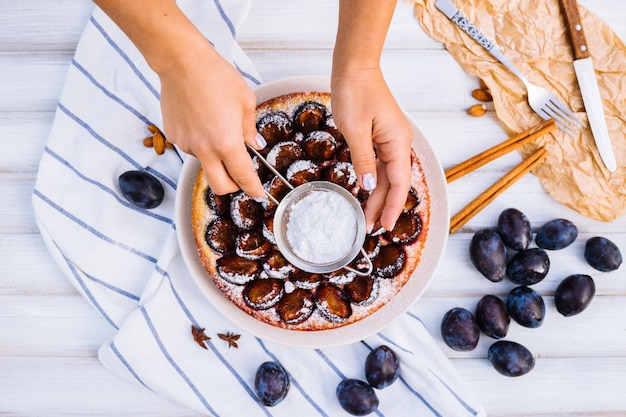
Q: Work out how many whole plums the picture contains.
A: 14